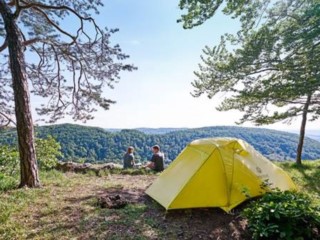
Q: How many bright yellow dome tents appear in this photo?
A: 1